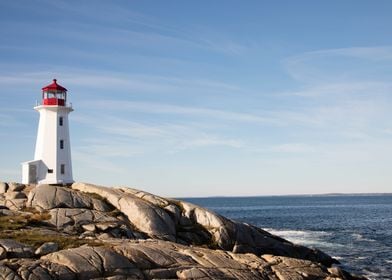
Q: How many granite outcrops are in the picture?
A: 1